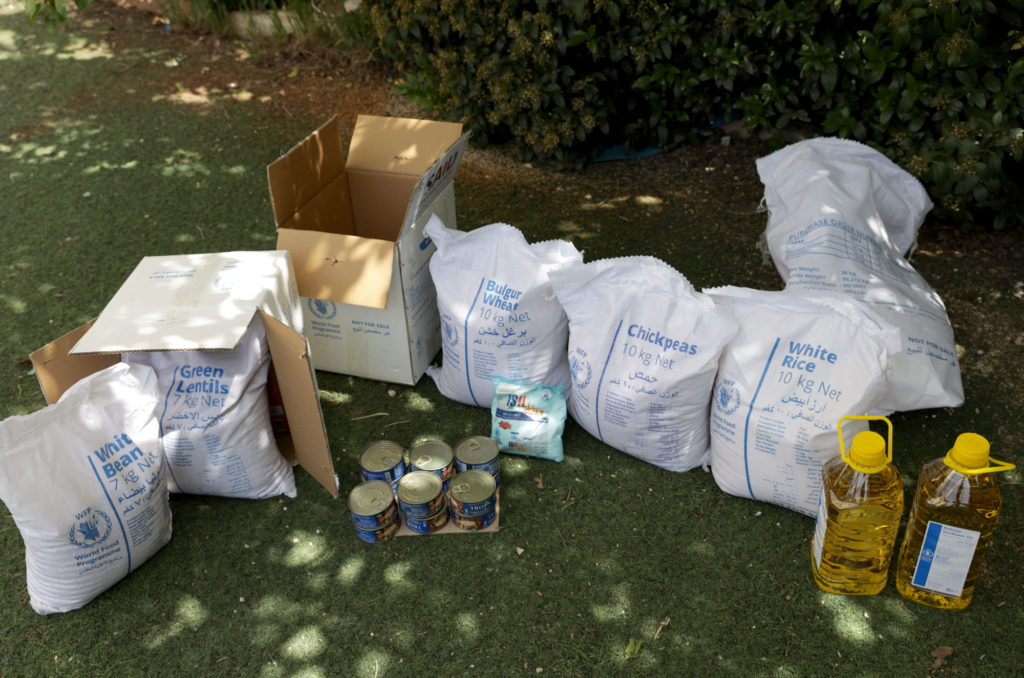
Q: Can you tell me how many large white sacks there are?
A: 6